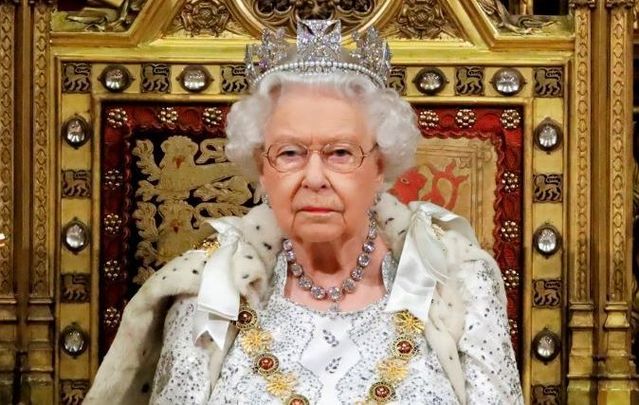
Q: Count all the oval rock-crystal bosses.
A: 10